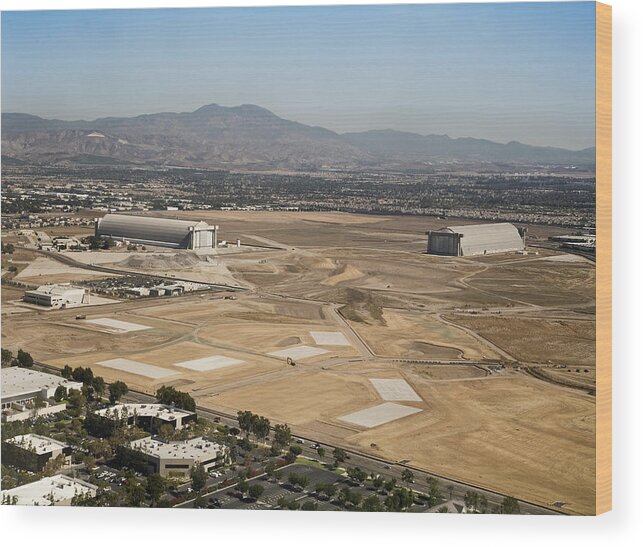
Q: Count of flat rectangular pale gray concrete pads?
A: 7